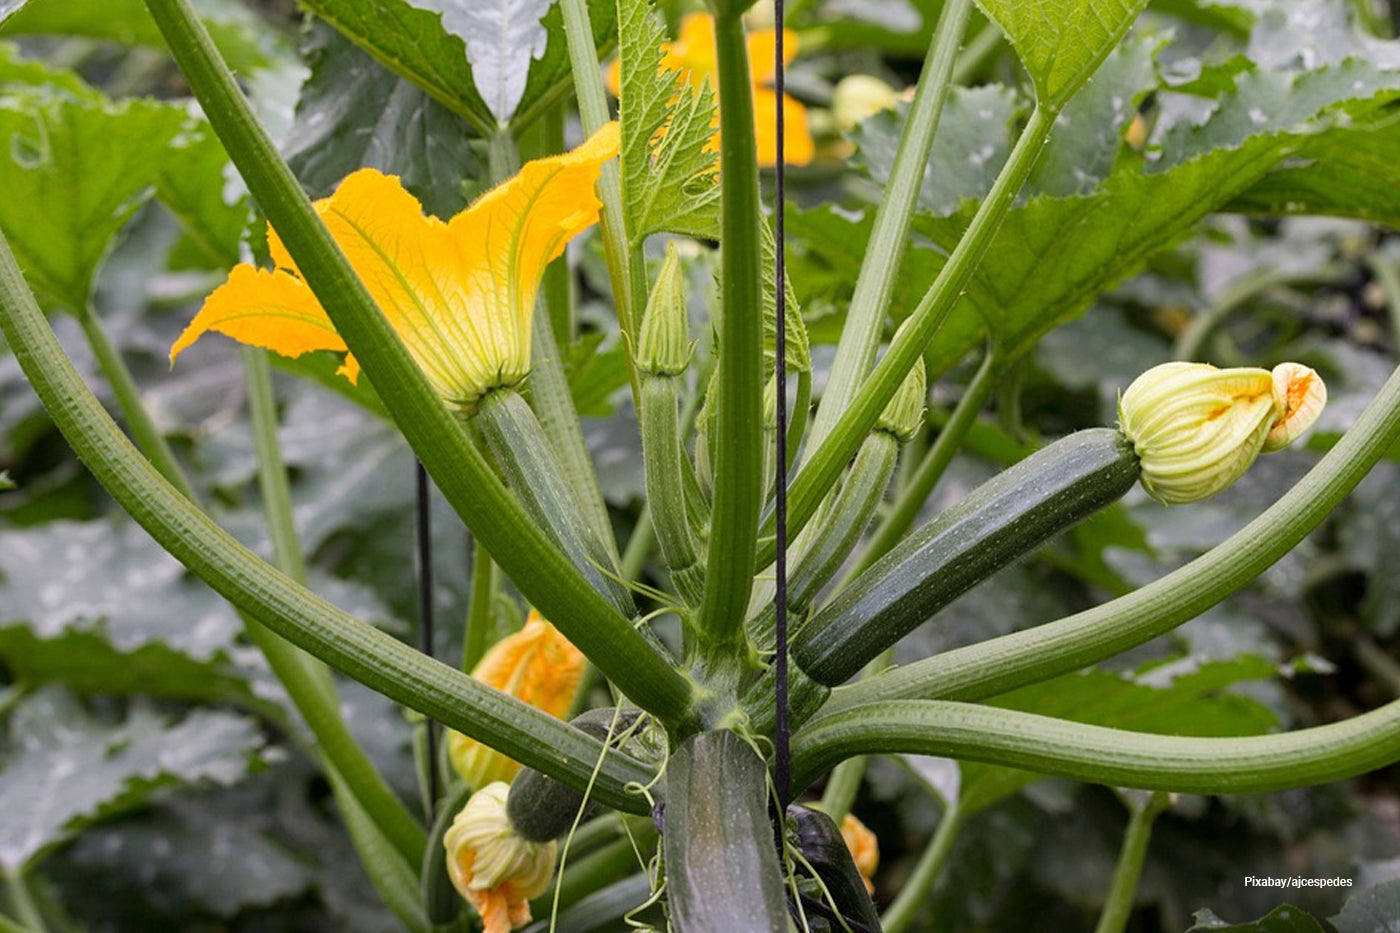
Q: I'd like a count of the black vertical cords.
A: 2